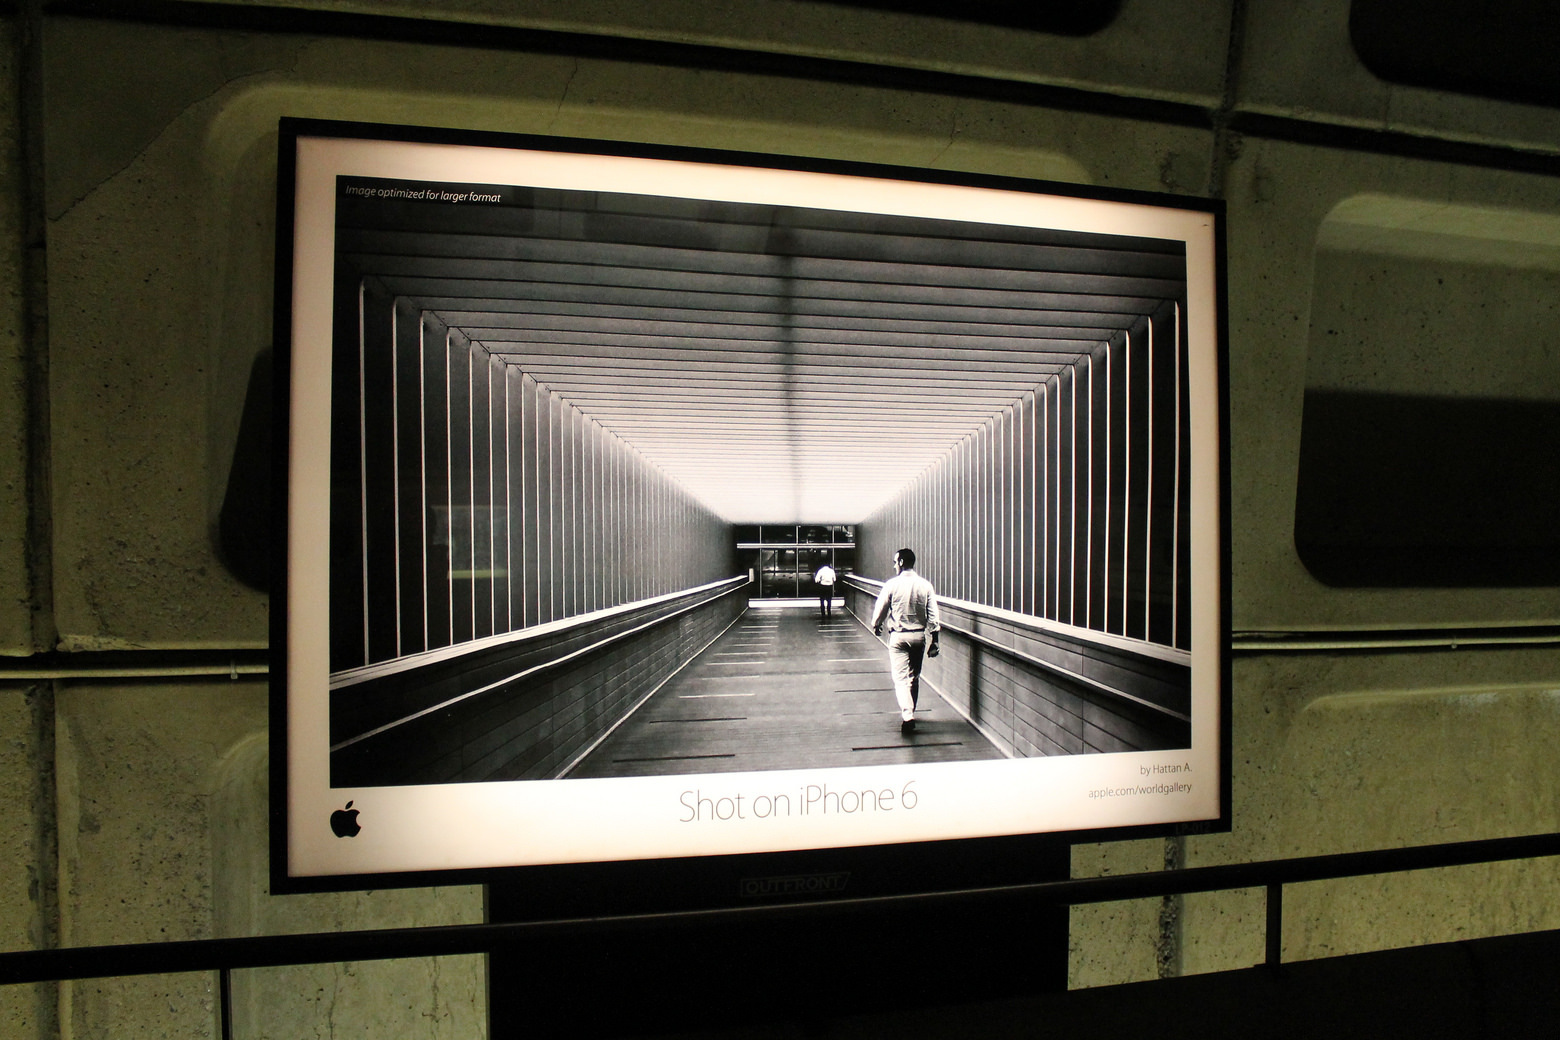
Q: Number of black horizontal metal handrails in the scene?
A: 1